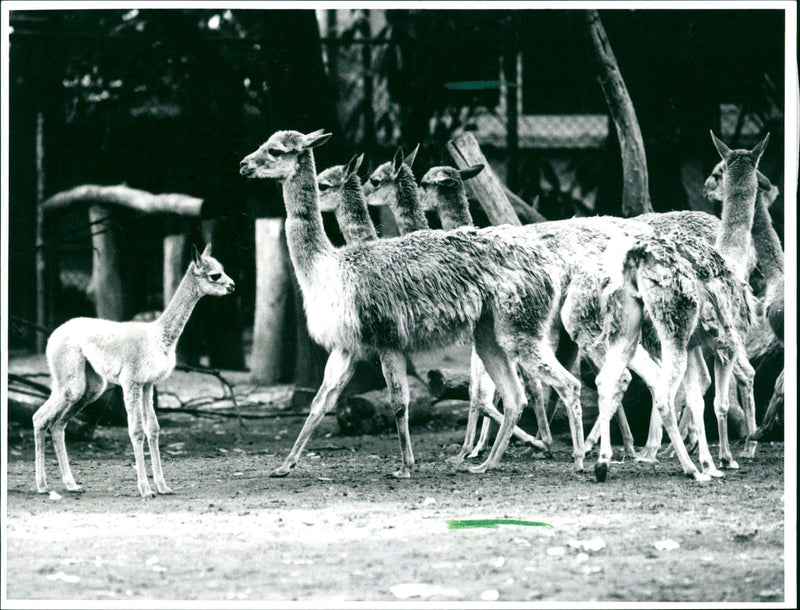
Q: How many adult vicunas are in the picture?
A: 6